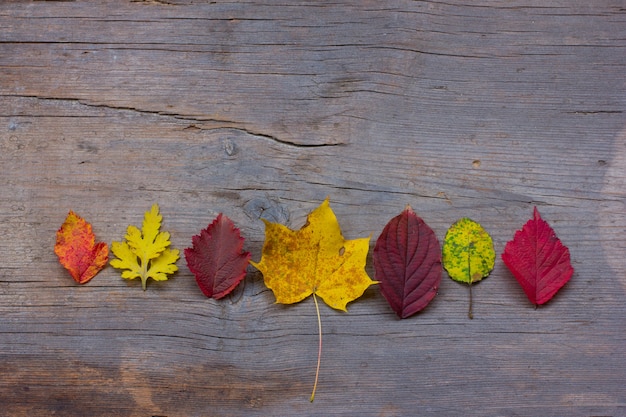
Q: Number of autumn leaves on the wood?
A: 7